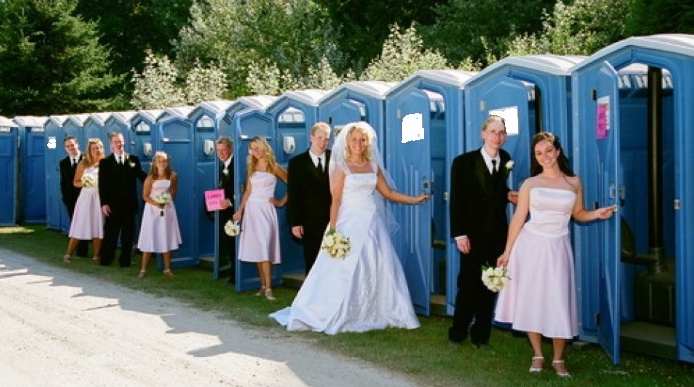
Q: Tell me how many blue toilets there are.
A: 15